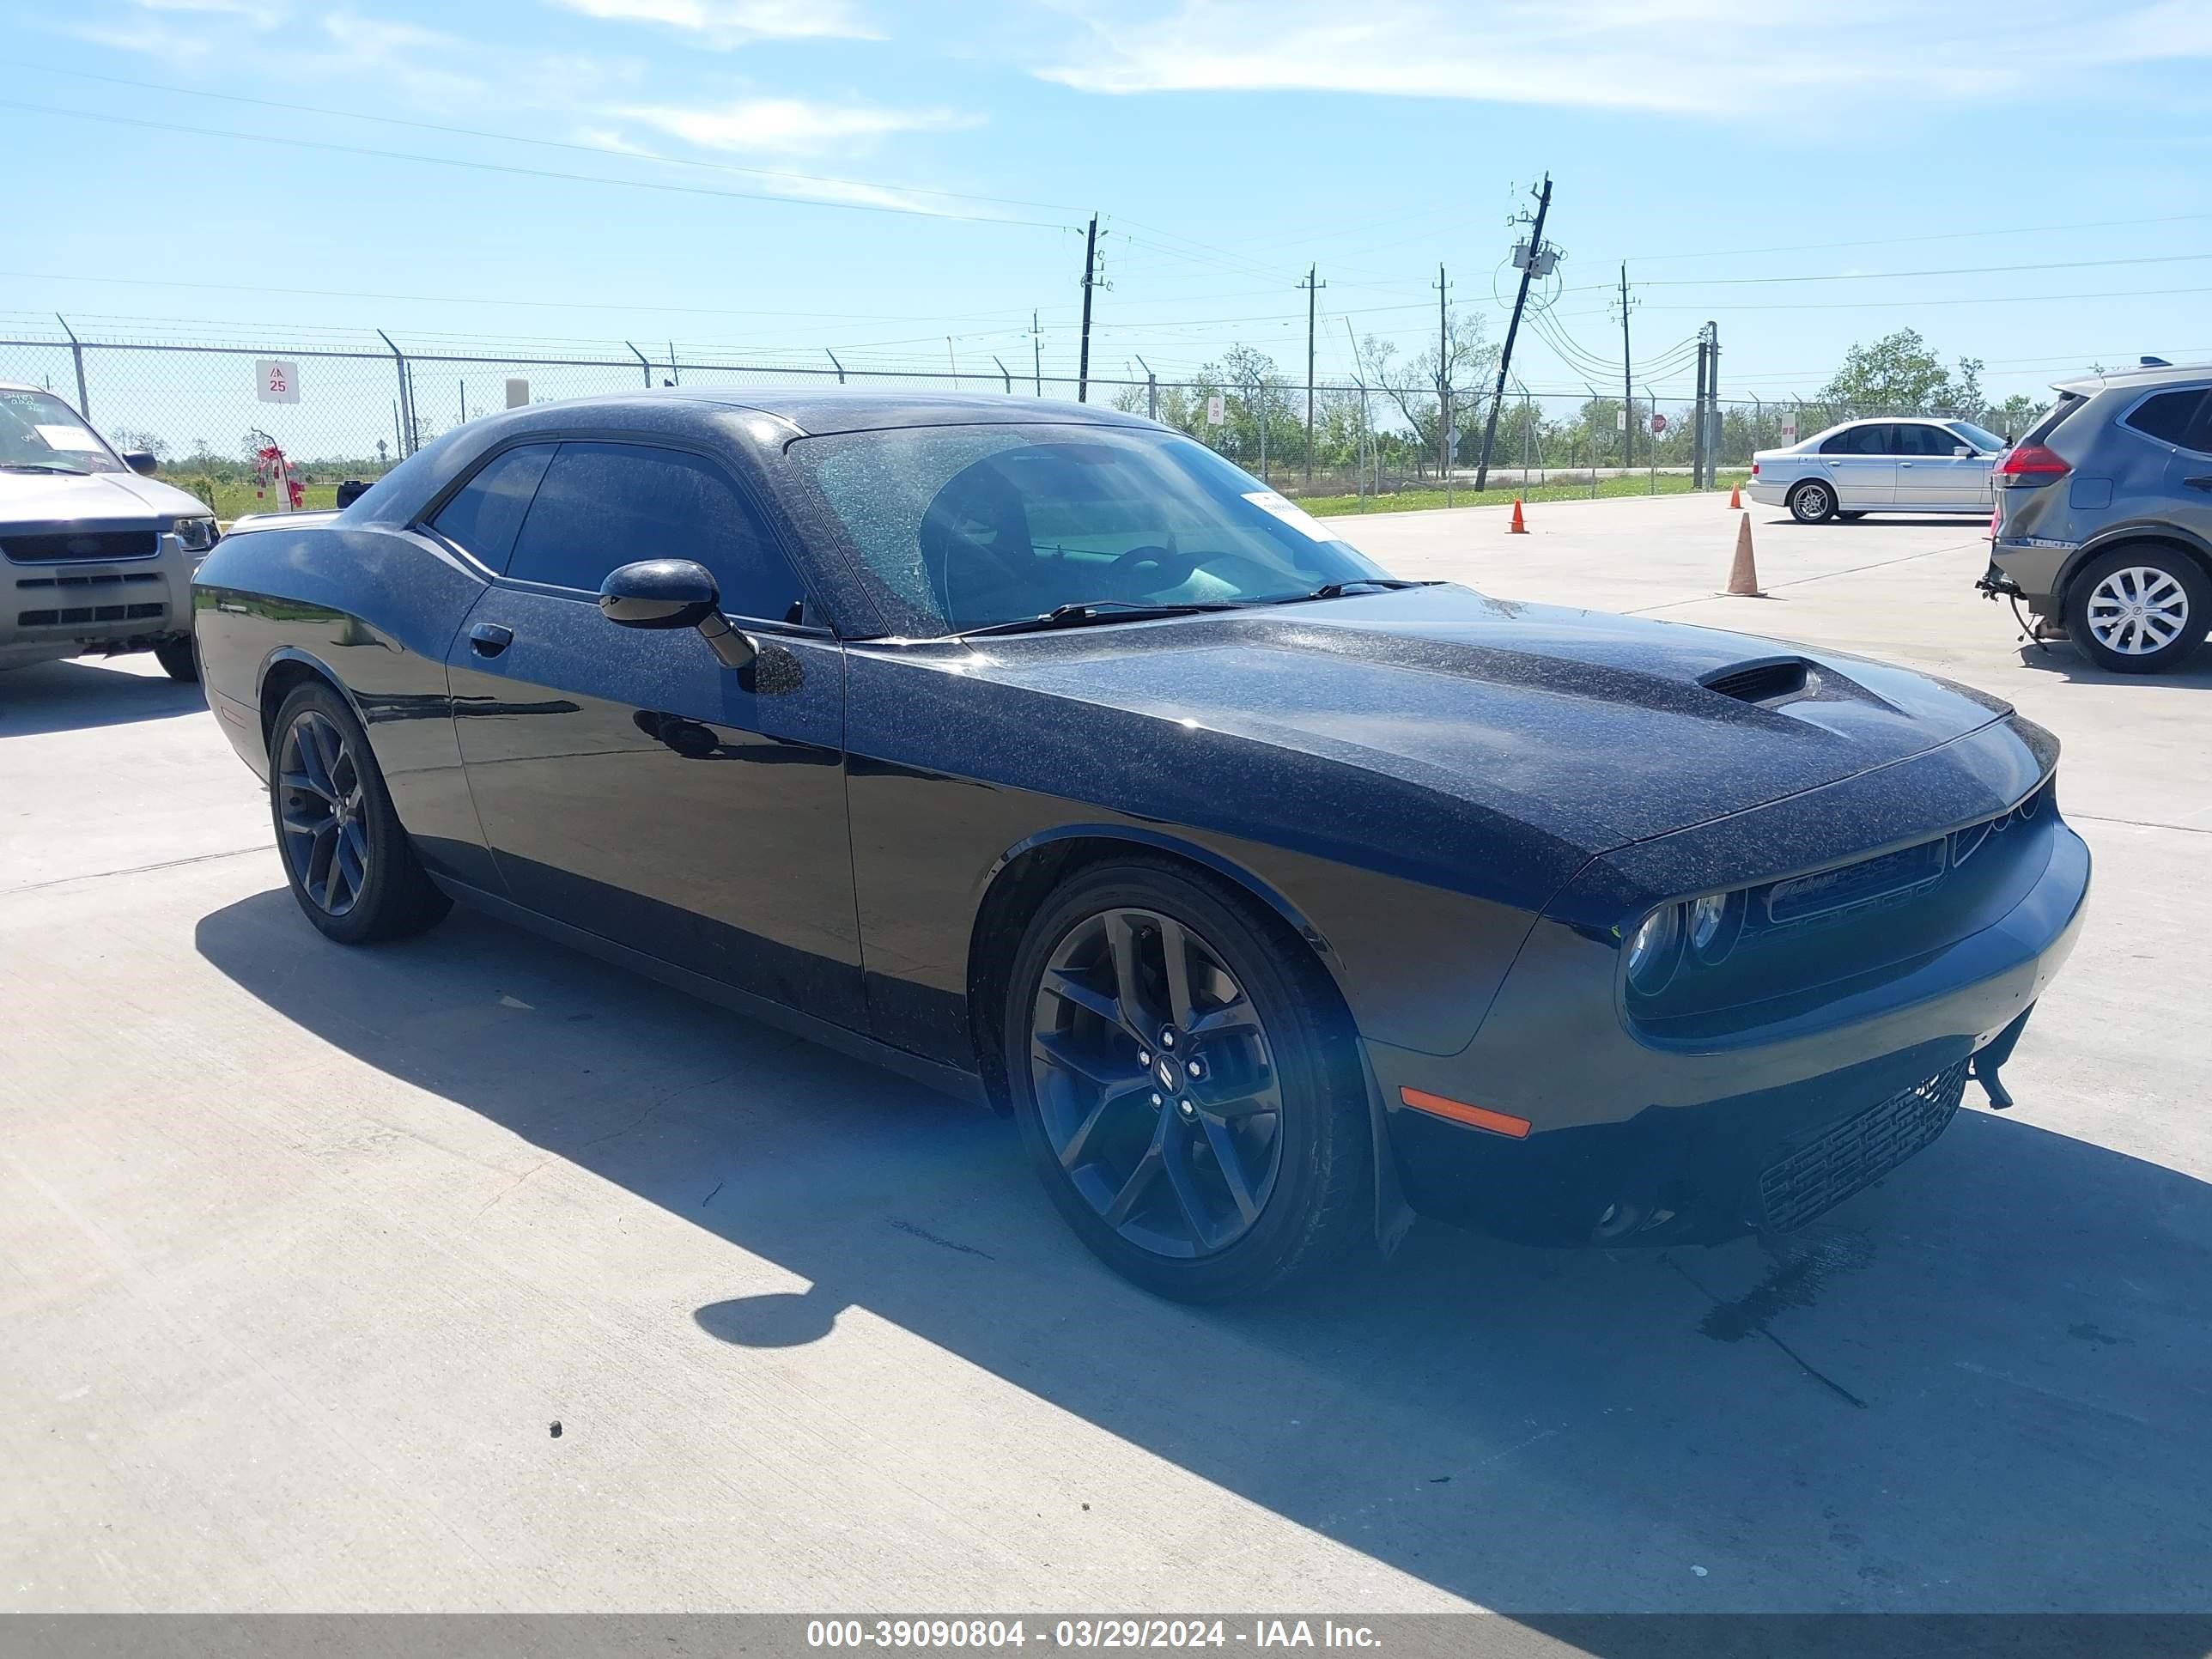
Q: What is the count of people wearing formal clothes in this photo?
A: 0